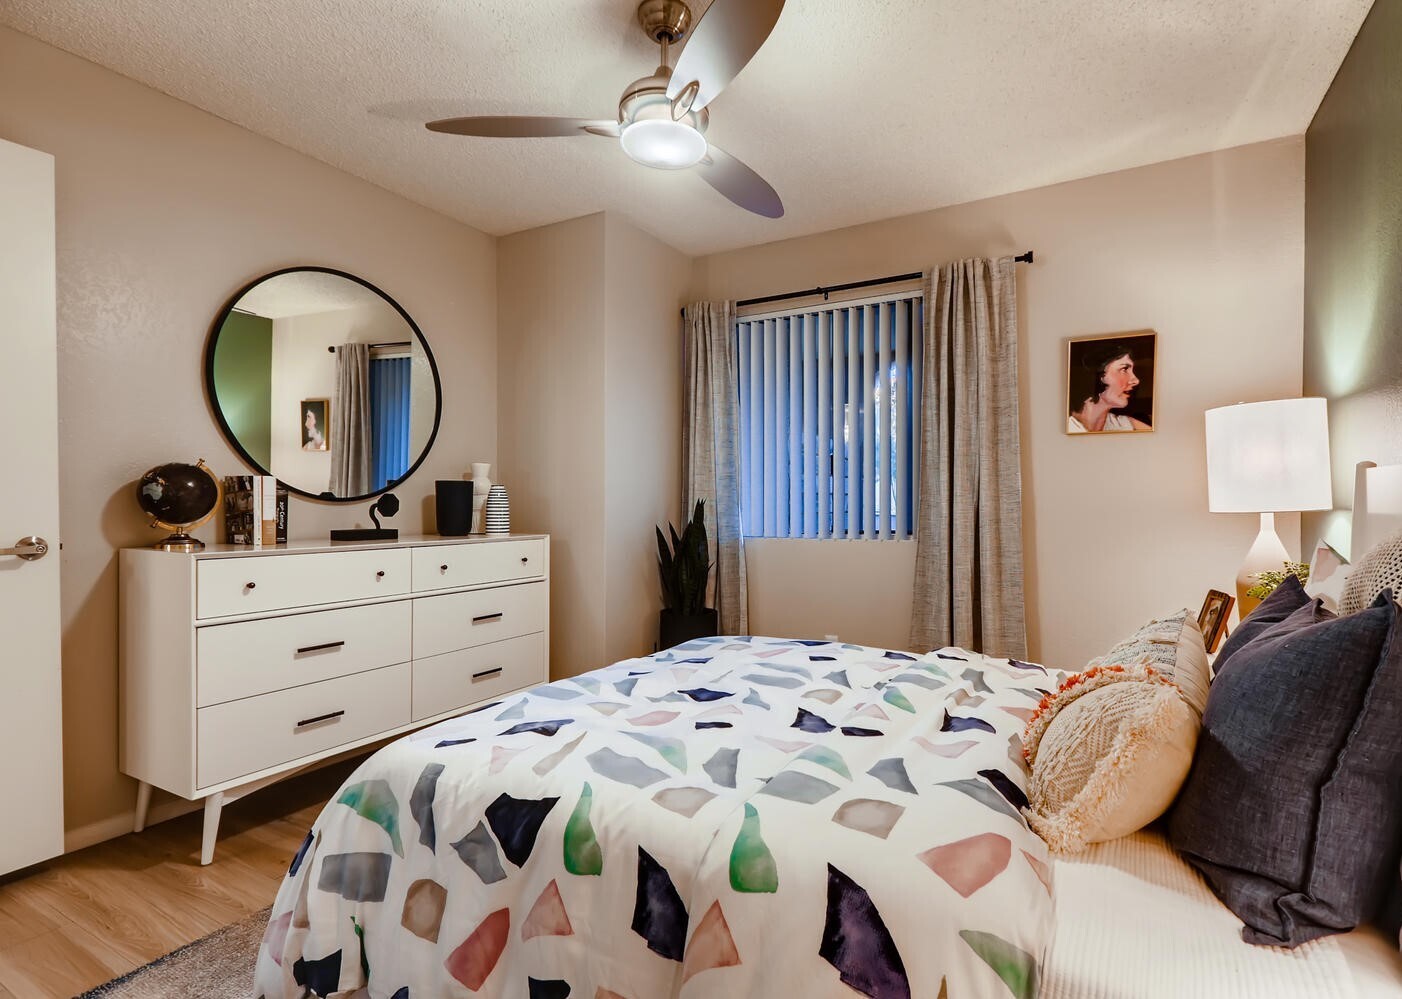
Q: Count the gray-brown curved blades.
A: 3